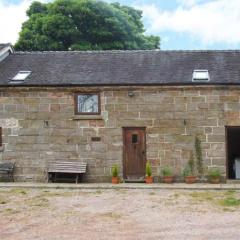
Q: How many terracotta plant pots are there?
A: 5